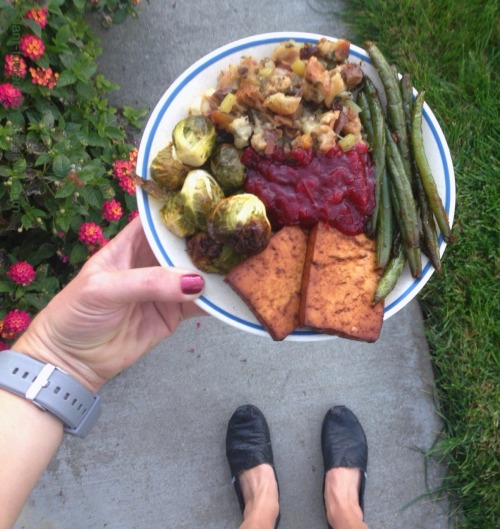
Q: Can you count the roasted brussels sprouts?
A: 7